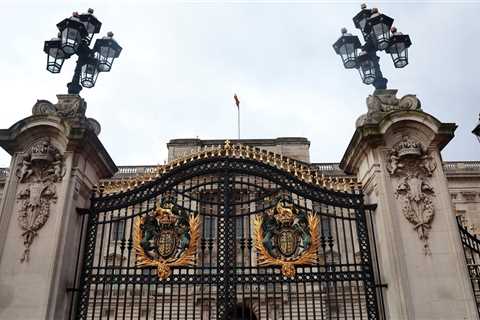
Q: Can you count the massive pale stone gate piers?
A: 2